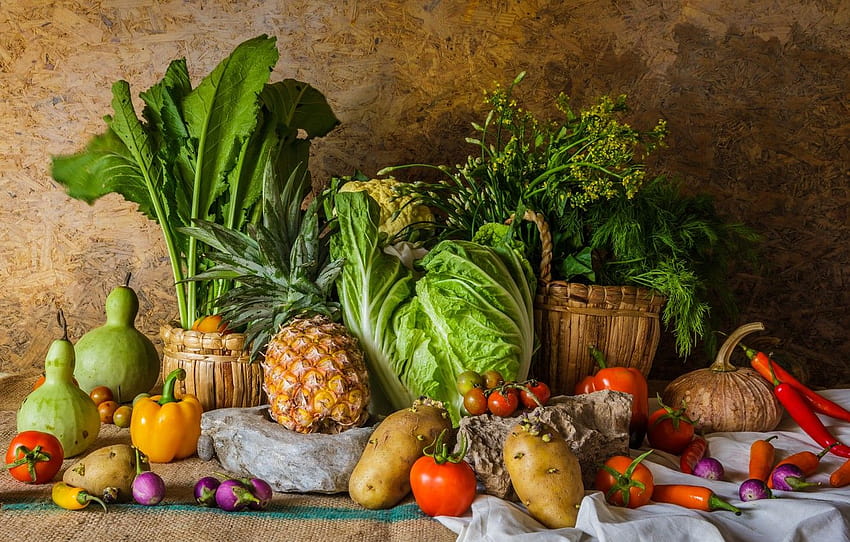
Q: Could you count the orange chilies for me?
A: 4